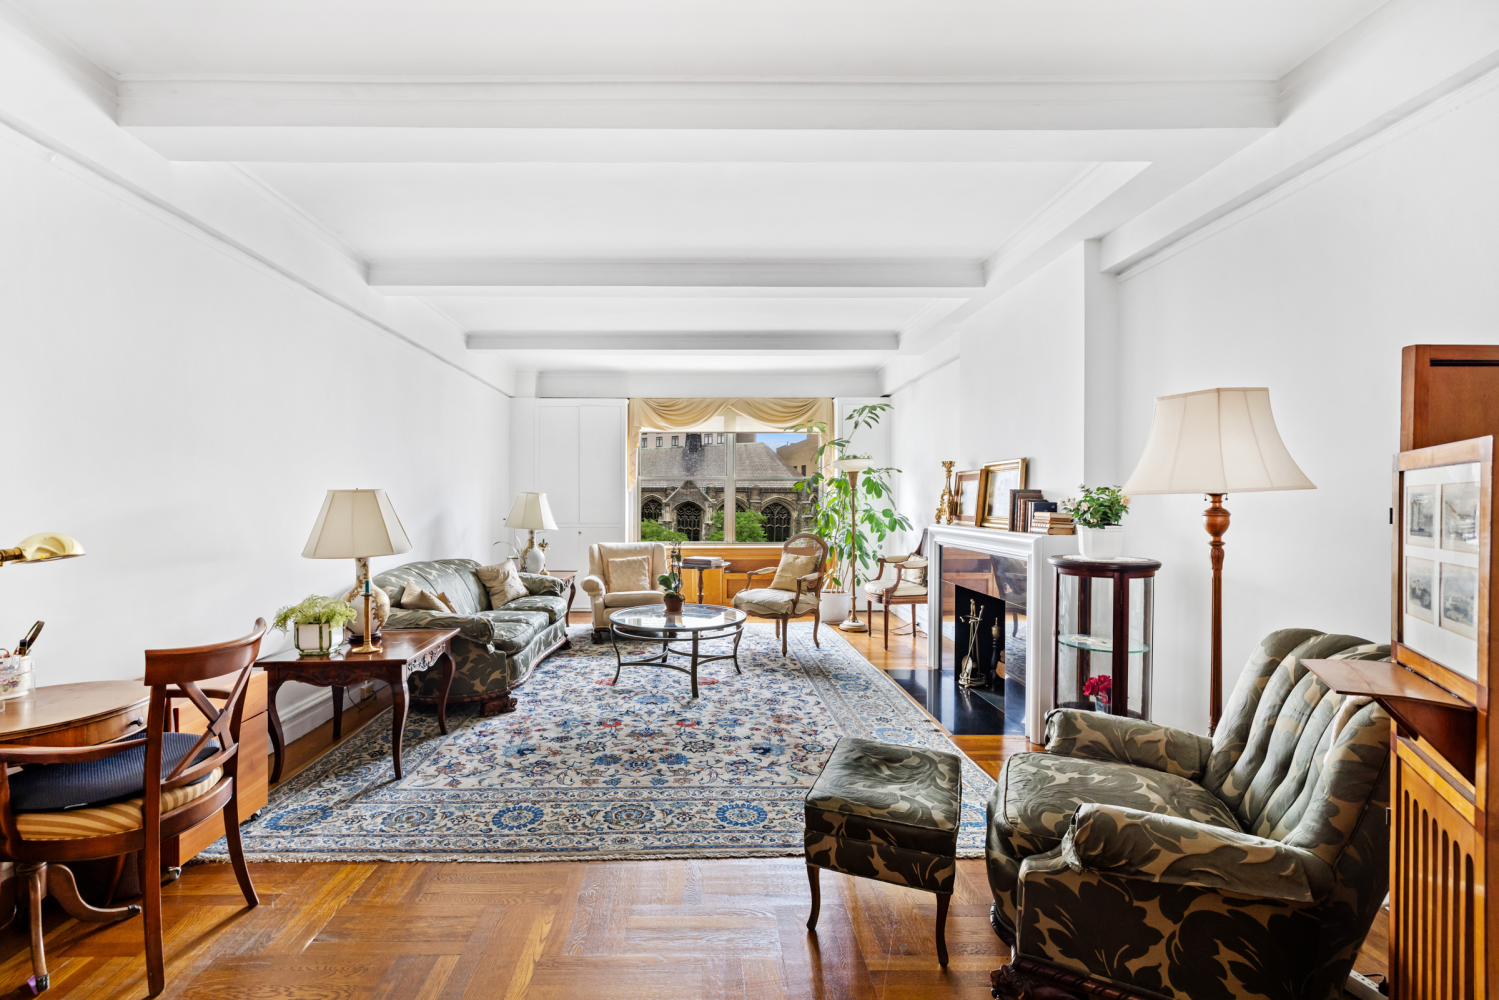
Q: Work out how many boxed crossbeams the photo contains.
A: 3